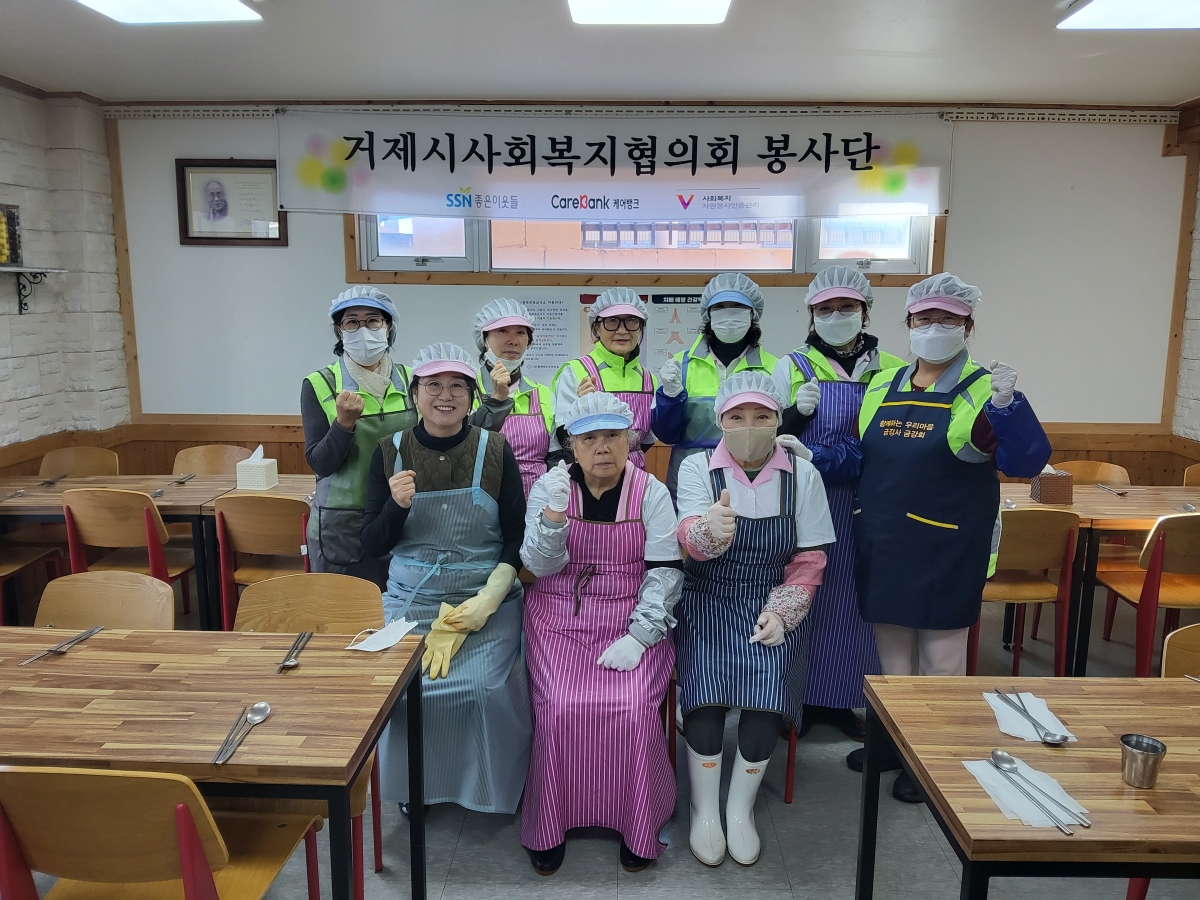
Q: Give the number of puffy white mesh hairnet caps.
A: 9